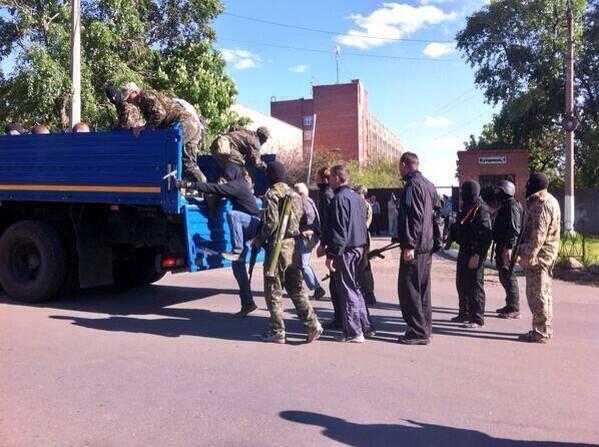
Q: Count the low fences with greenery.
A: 1